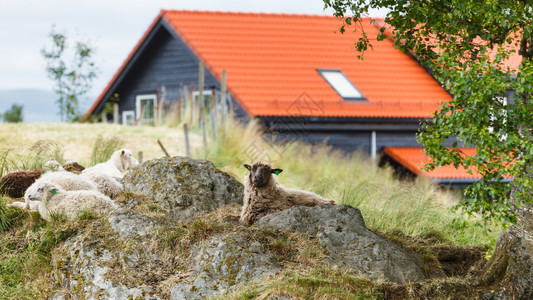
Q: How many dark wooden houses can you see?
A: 1